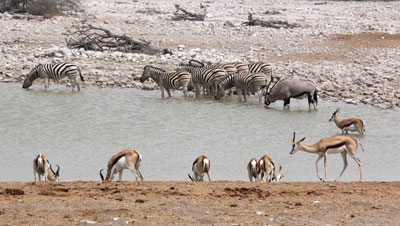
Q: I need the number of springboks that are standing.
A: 7